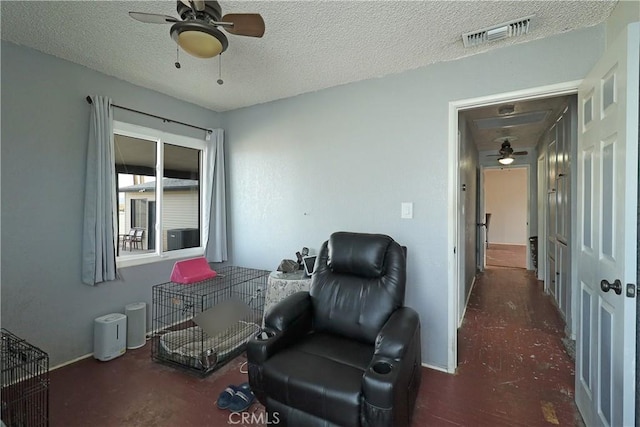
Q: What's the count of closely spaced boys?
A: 0